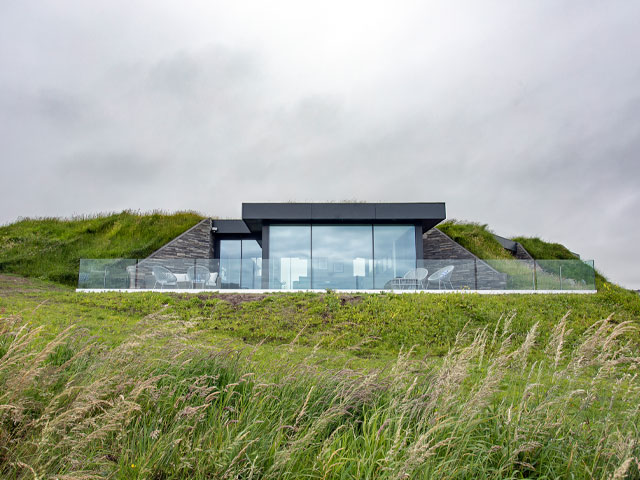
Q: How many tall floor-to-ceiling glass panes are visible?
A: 5